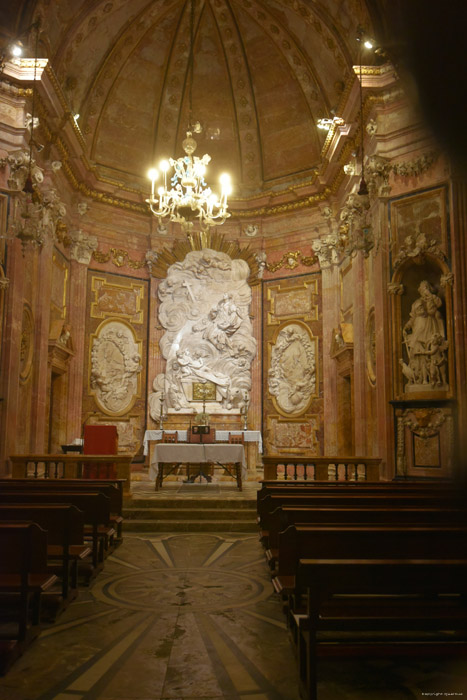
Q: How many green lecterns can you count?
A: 0